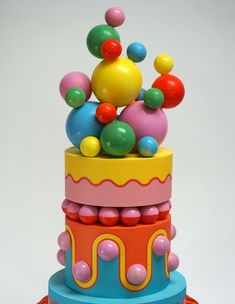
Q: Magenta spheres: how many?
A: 11